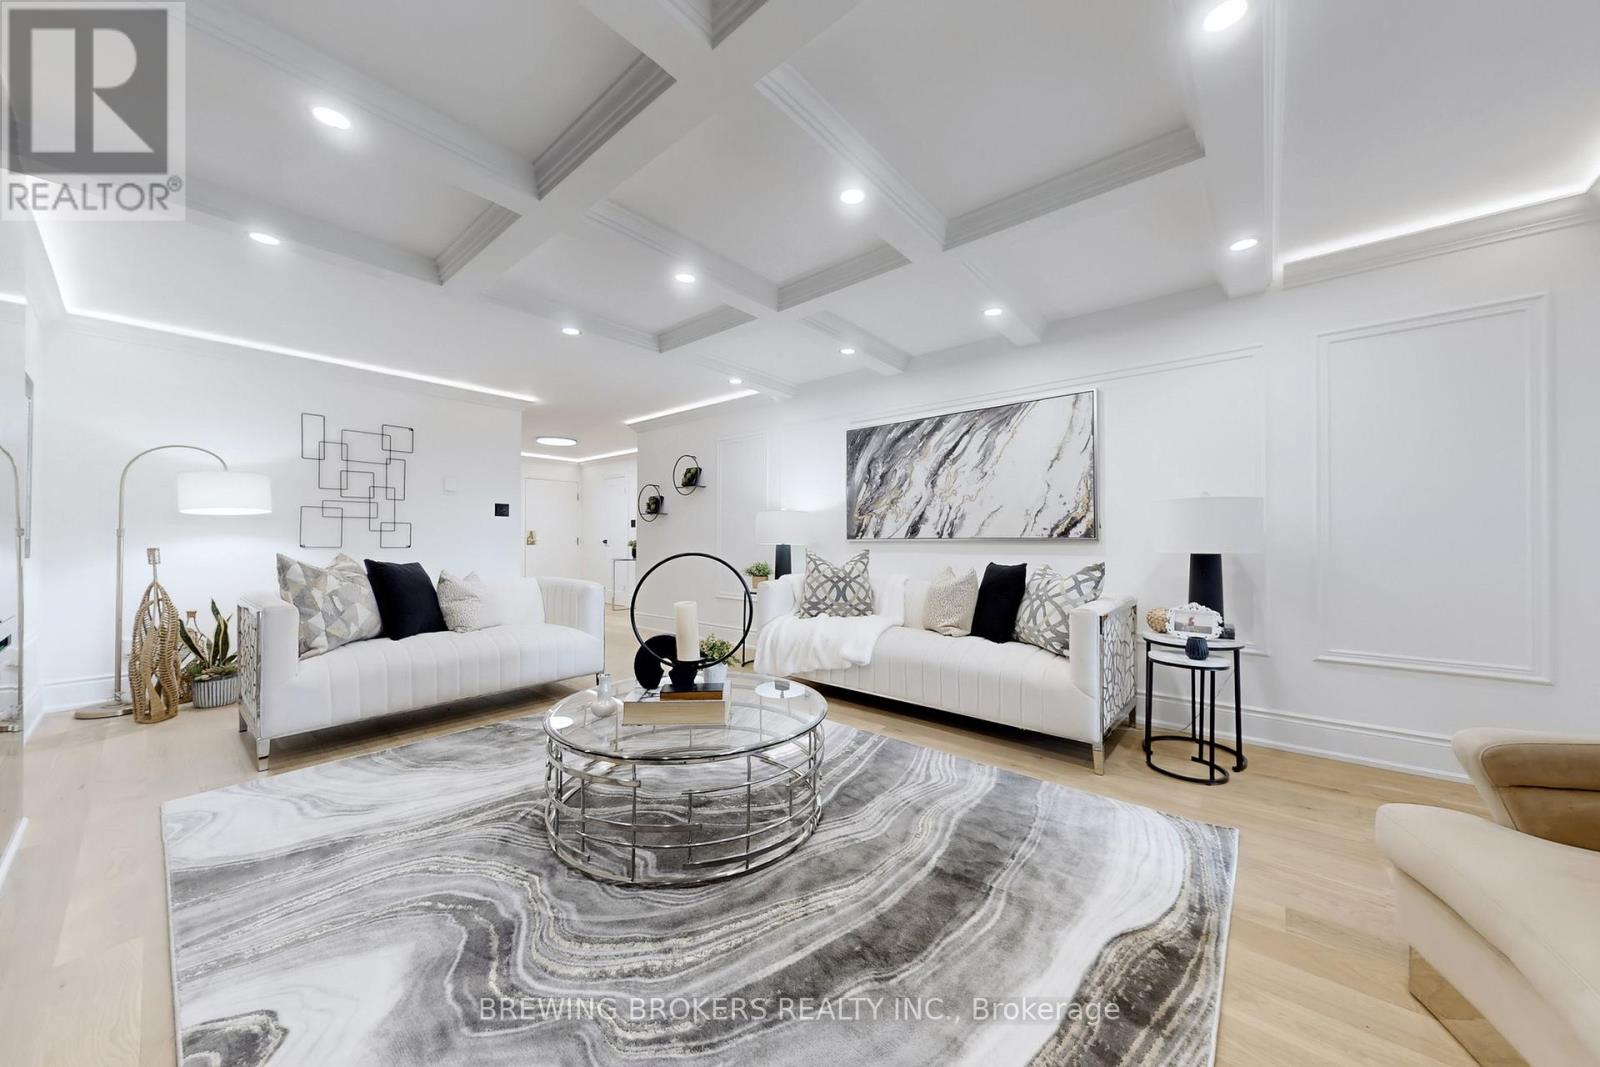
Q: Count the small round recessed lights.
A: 10